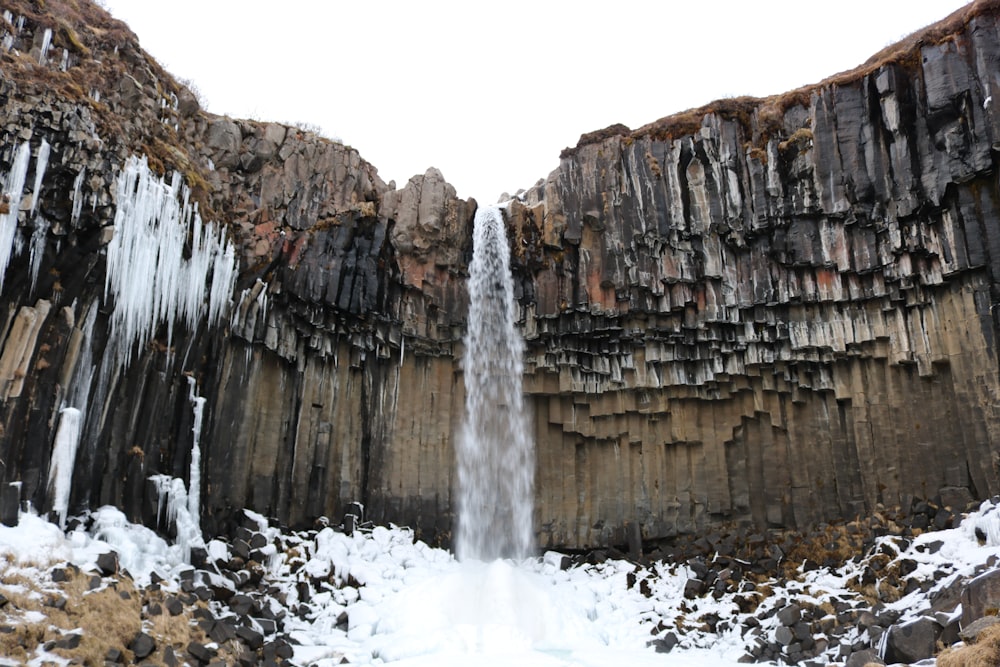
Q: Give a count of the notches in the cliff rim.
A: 1